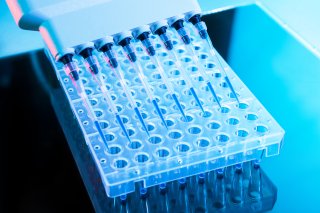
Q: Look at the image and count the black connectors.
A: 8